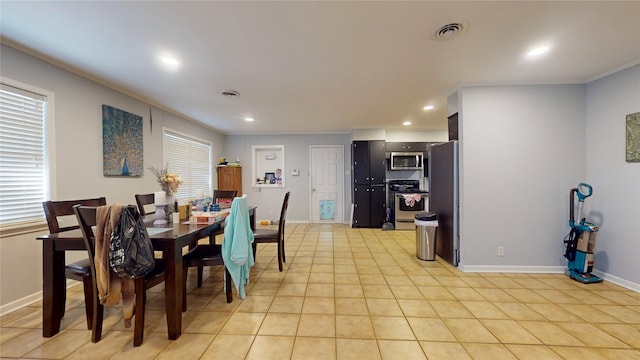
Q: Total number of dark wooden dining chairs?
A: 6